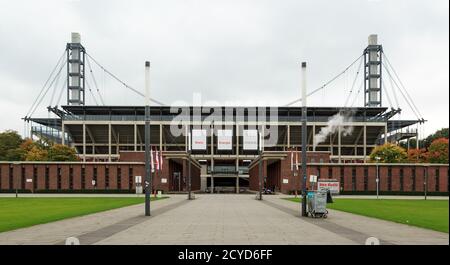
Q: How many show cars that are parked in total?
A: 0